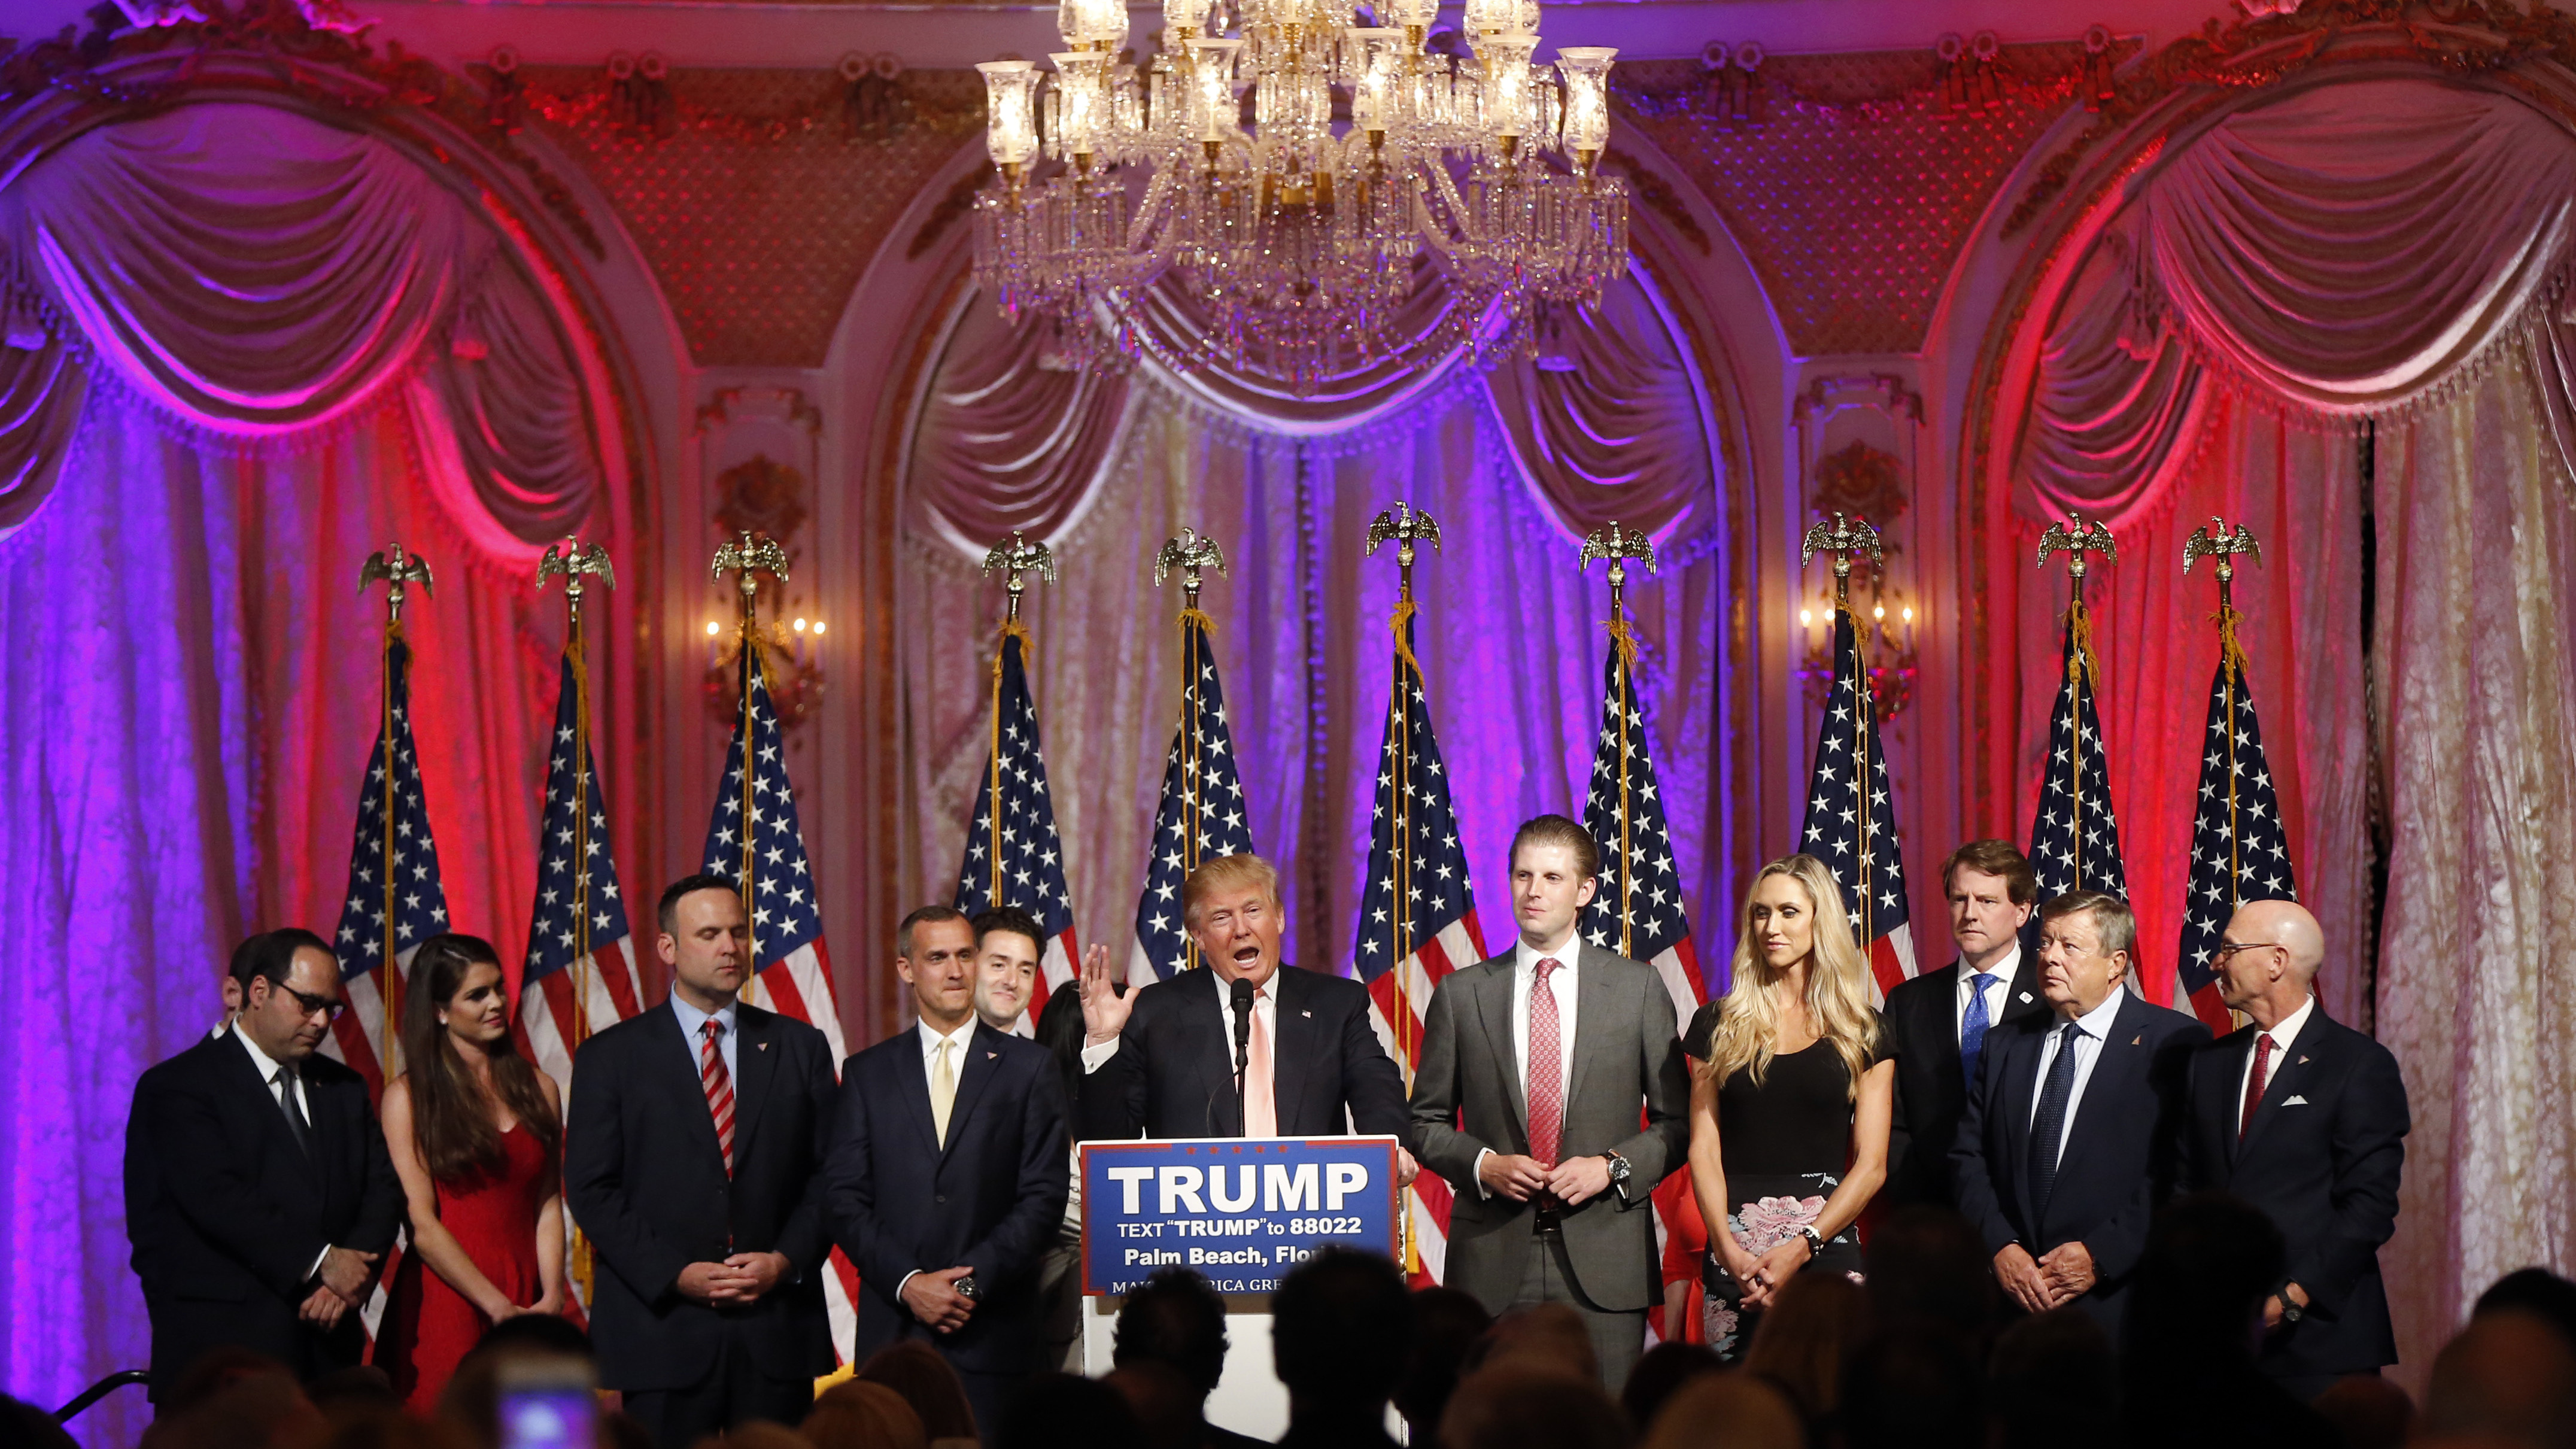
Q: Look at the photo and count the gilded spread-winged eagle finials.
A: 10